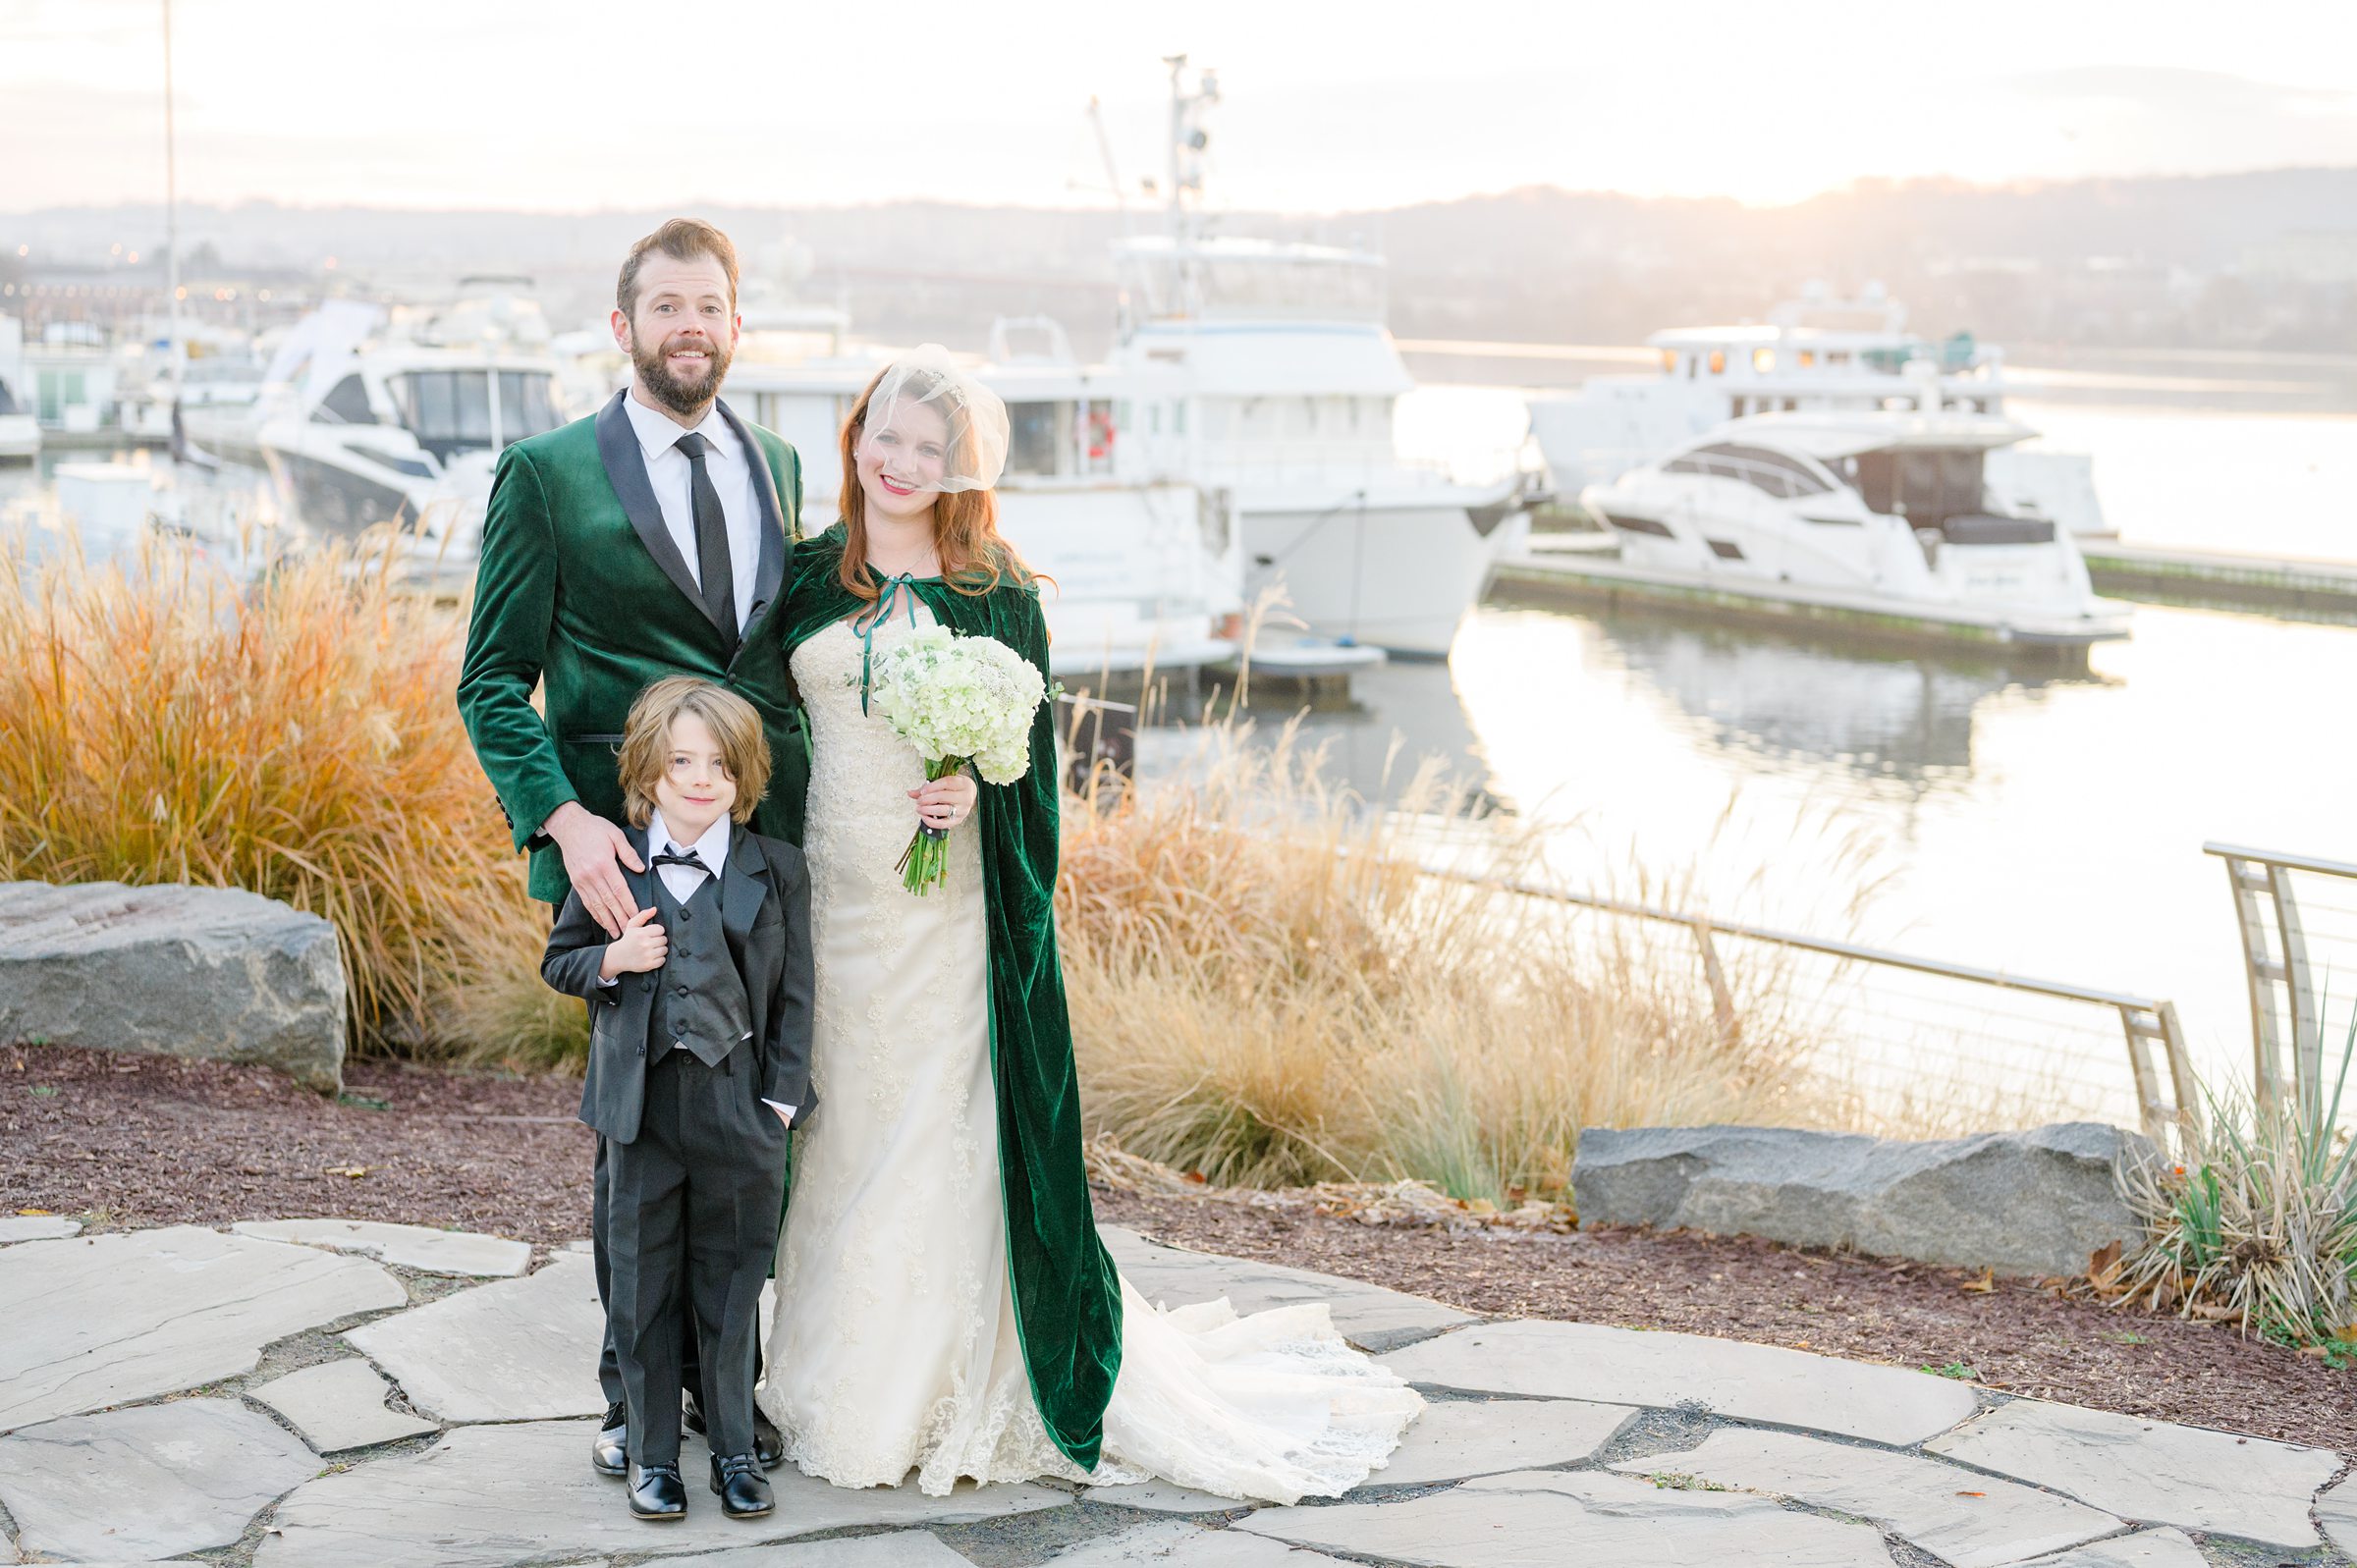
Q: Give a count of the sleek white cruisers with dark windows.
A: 2